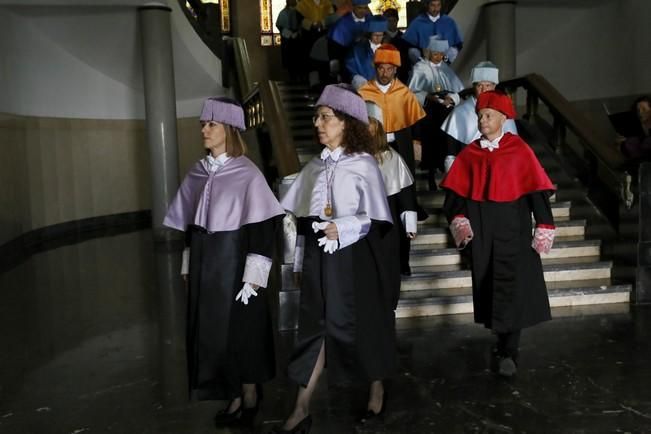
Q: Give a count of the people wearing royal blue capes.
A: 3